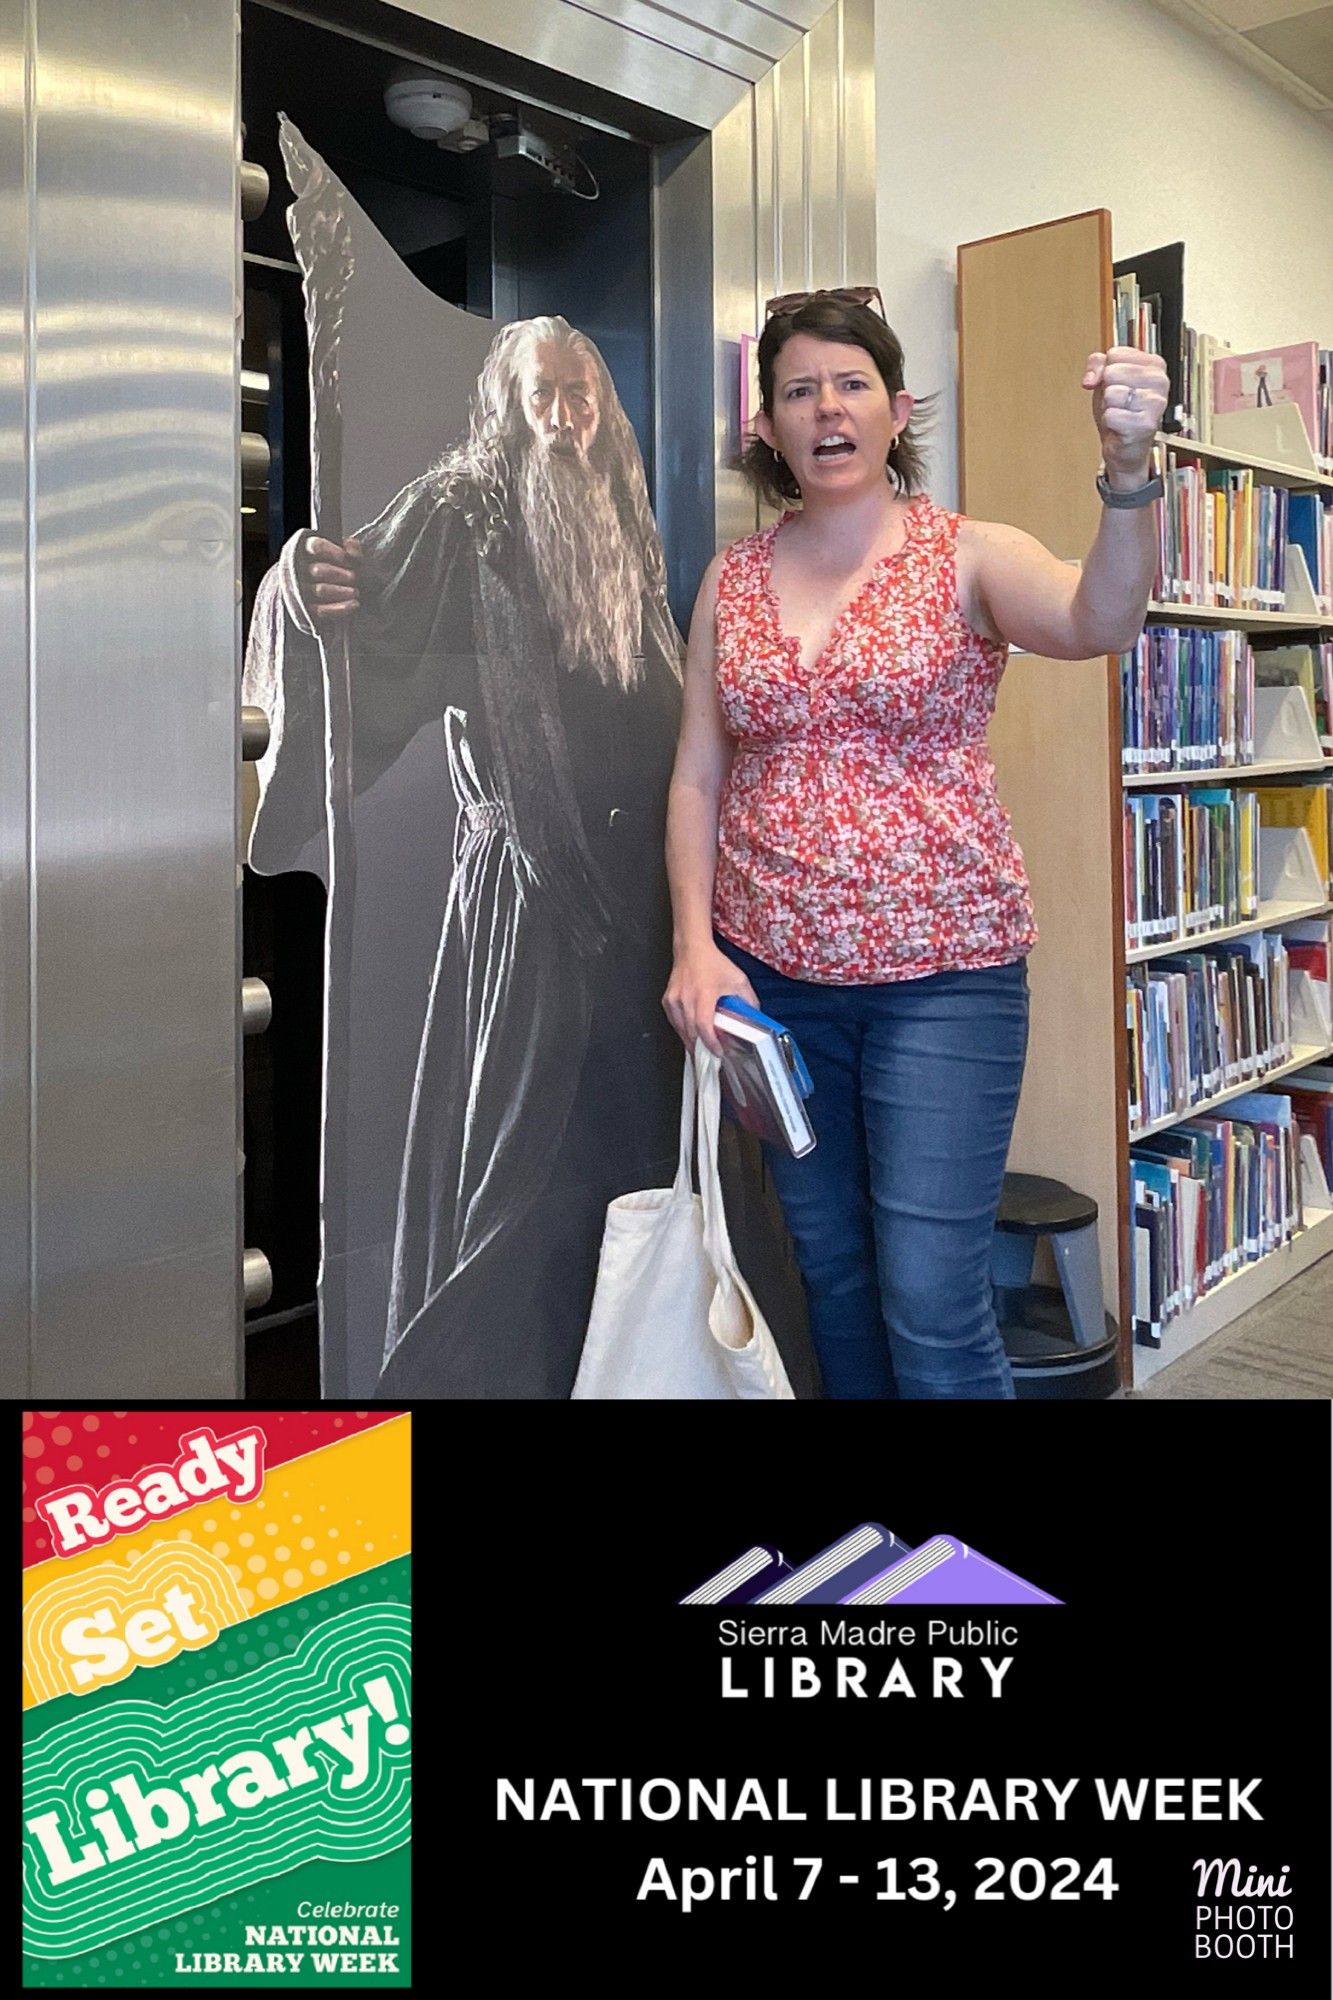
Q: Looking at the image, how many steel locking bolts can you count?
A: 5